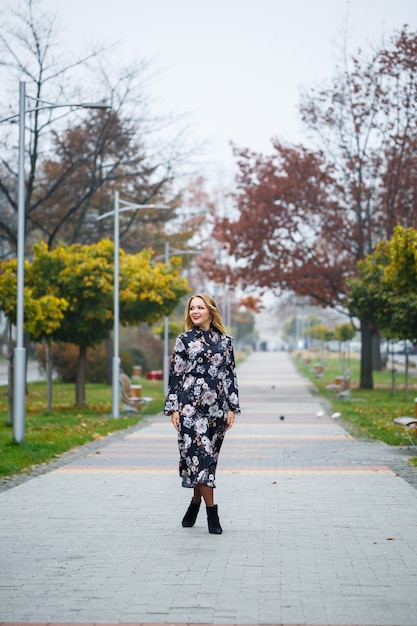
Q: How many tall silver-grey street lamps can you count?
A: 3